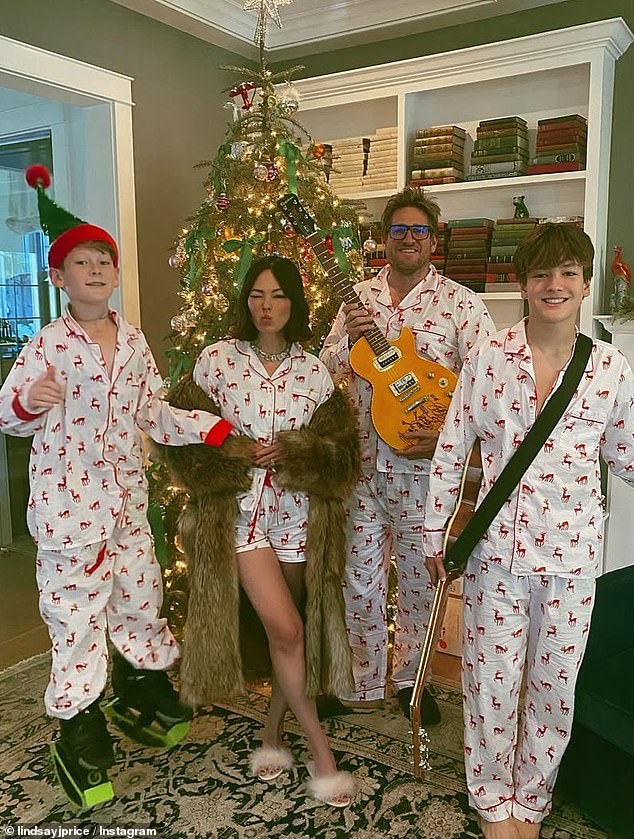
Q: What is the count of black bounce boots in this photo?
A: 2